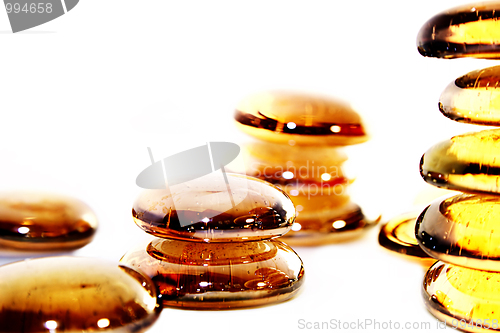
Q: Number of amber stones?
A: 13